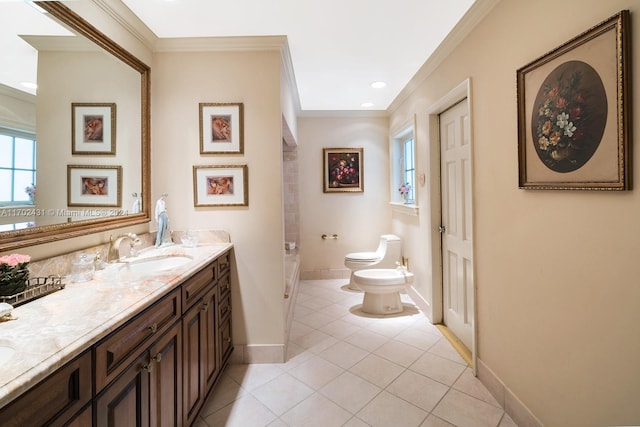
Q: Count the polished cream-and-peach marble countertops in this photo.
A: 1